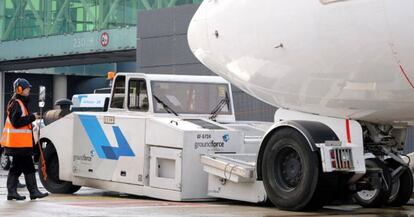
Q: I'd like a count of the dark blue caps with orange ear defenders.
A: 1